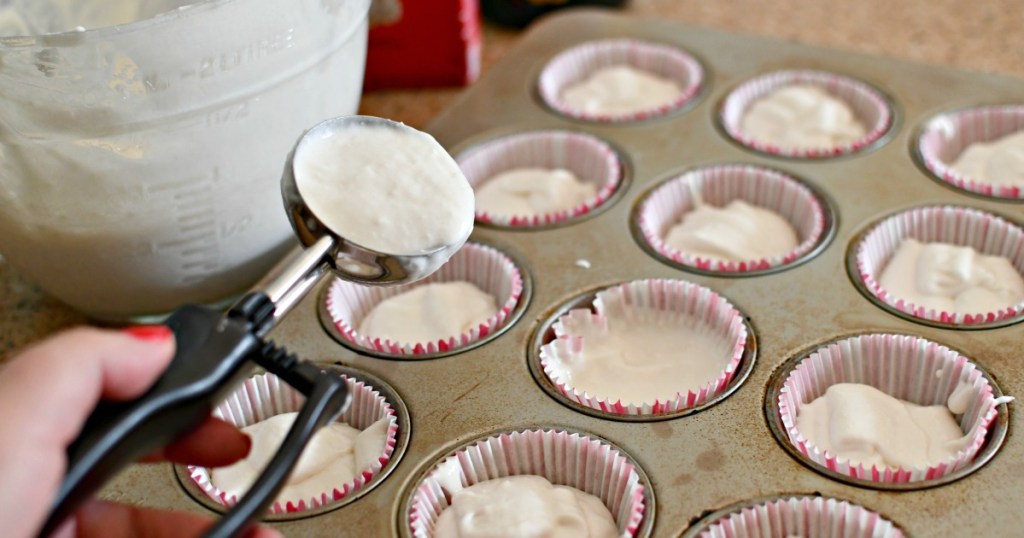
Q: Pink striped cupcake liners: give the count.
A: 12